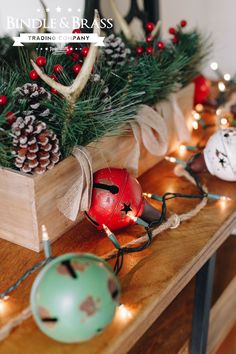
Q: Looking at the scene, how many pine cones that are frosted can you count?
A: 3